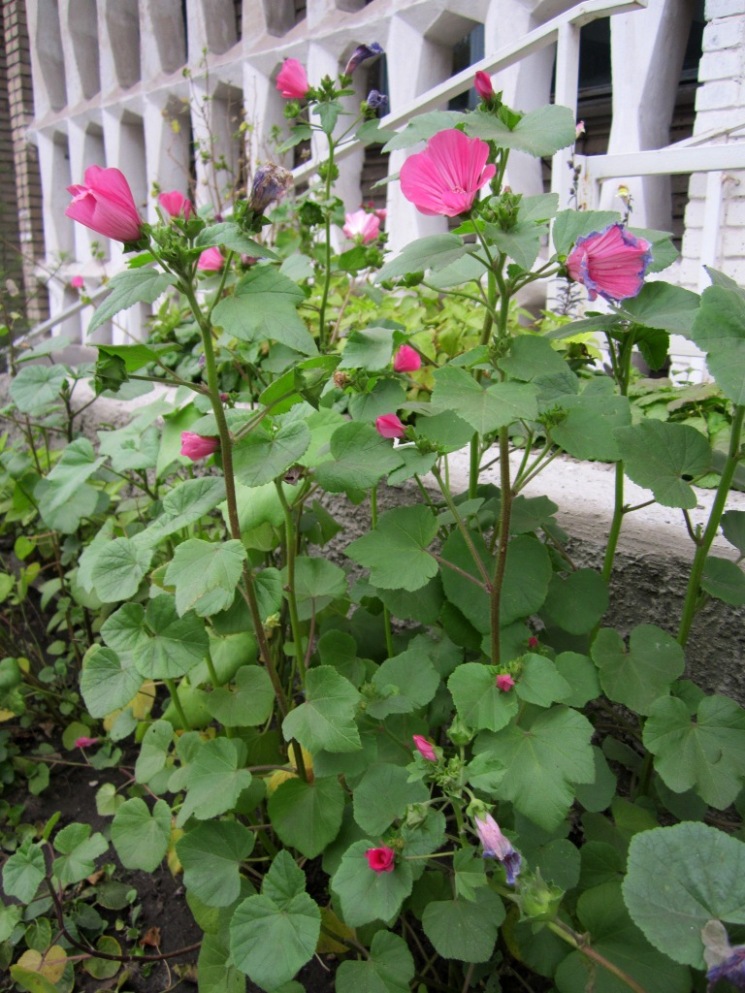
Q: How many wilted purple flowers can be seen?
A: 5